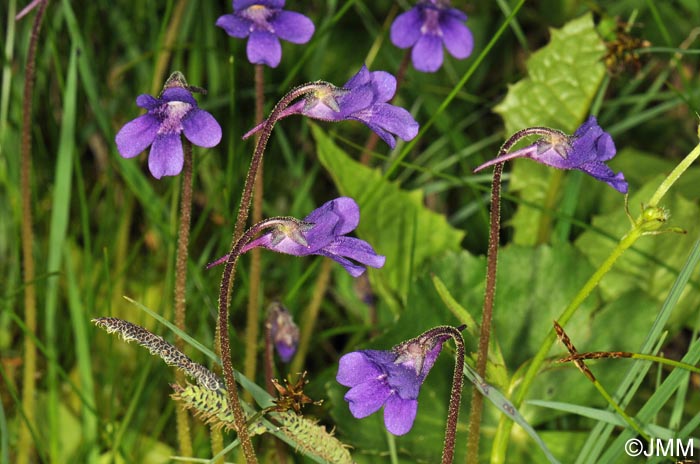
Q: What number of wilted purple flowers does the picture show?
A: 1